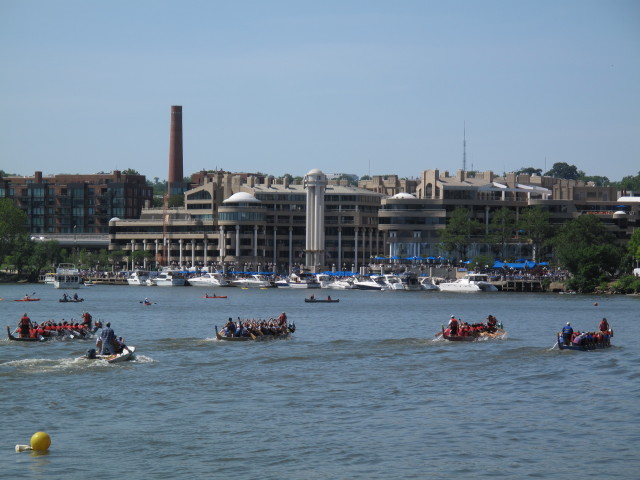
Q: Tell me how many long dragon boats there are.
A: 4